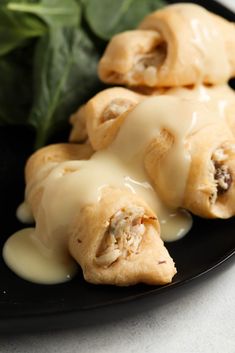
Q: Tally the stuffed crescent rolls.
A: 4